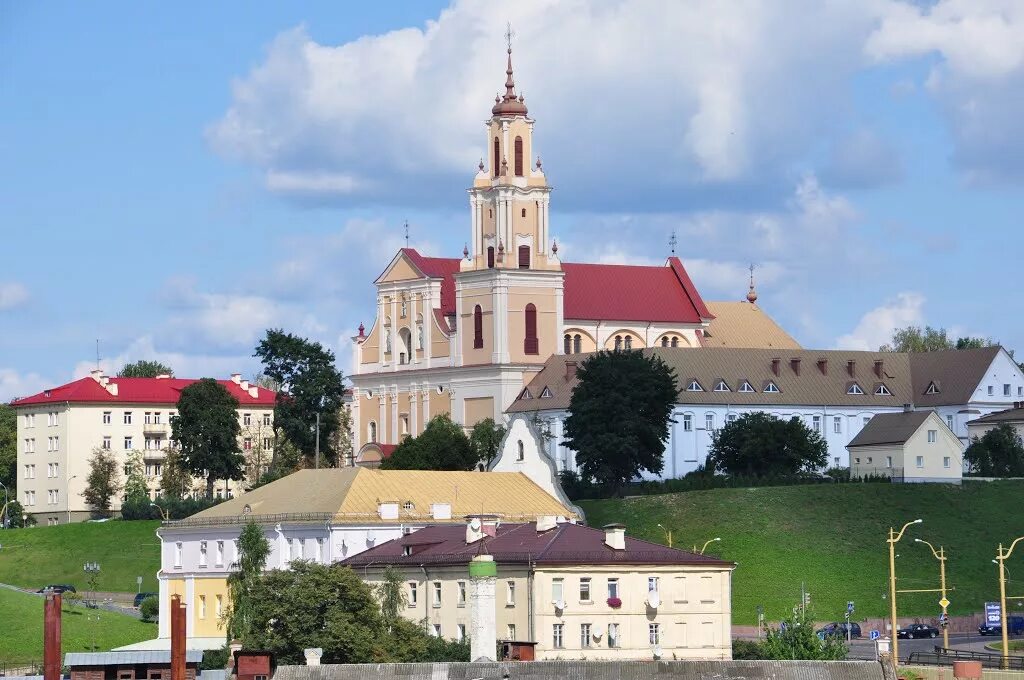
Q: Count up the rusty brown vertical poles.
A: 2